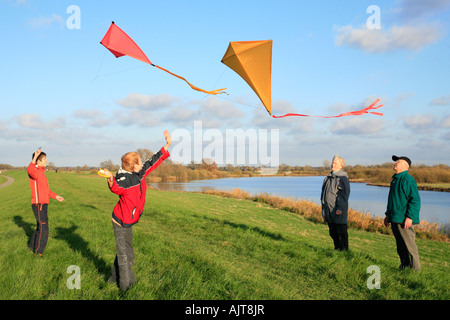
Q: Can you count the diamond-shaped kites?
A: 2